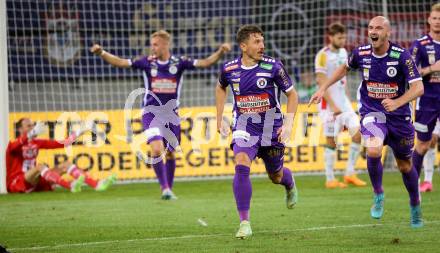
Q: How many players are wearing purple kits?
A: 4